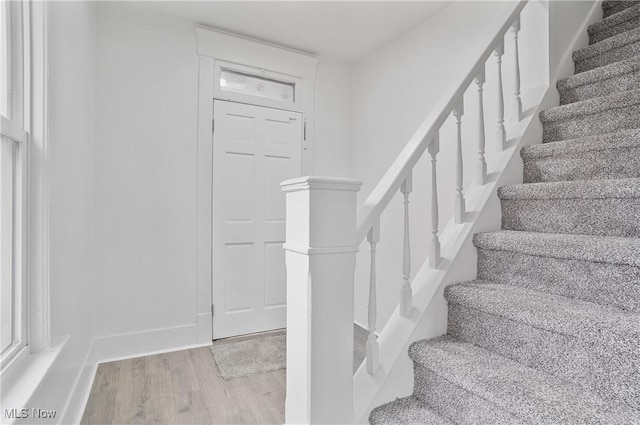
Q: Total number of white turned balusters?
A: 7